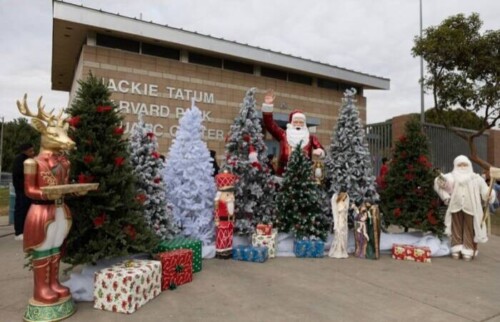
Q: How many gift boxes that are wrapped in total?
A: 8